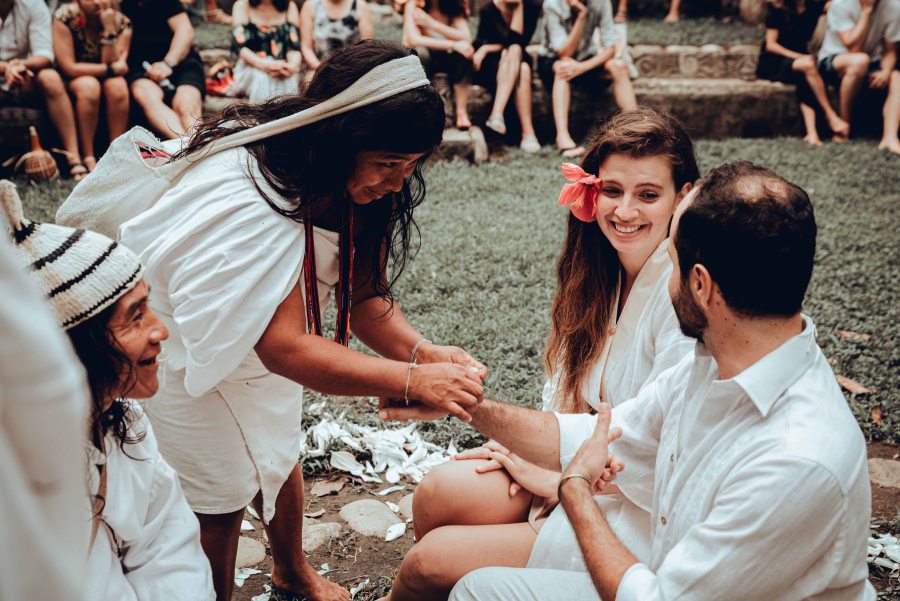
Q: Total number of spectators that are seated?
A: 11